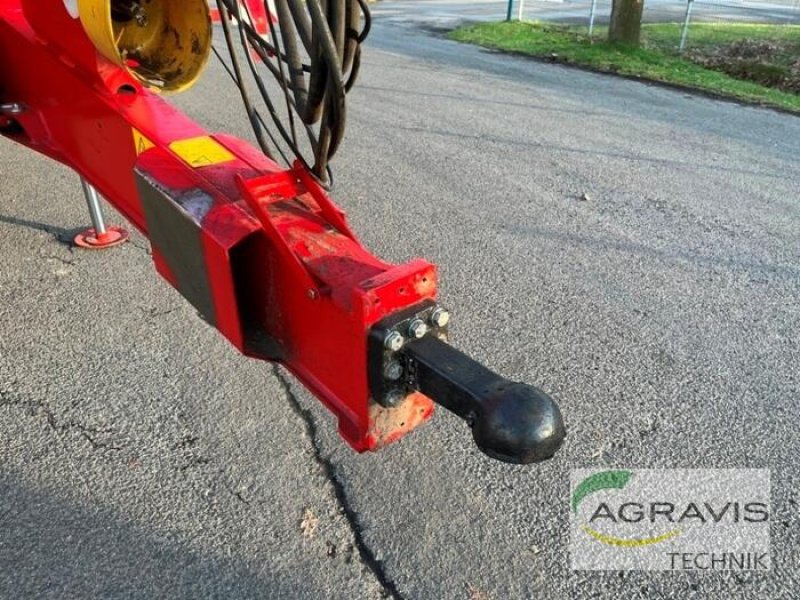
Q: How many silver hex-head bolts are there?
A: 5